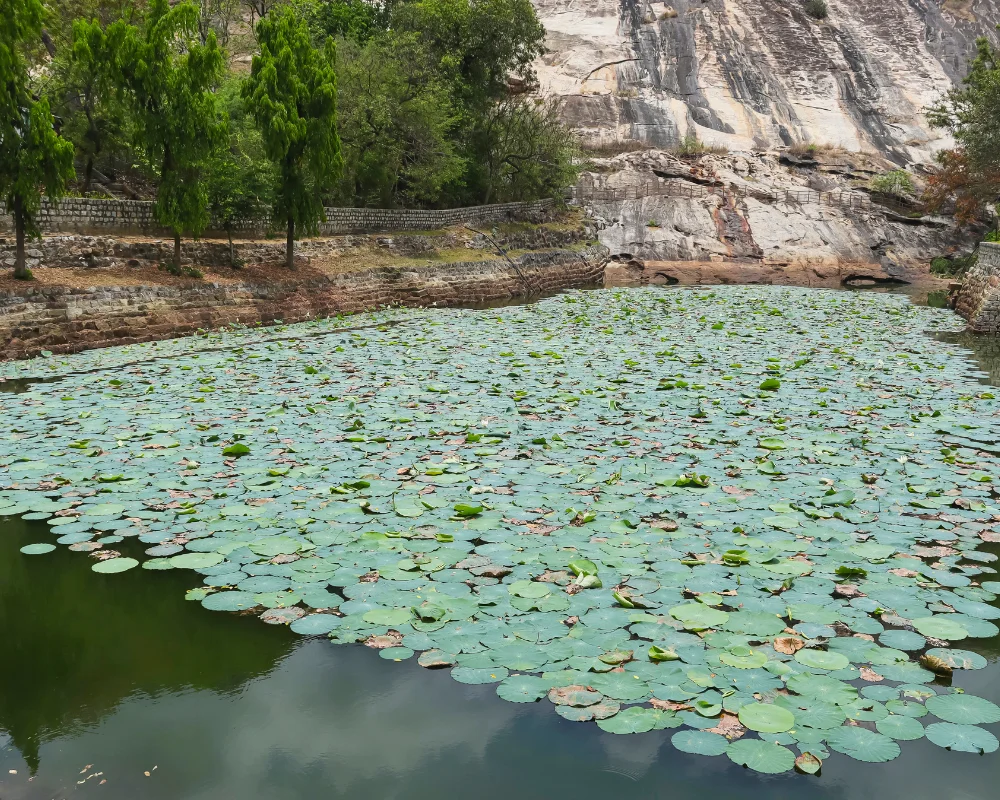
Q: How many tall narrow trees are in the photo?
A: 3